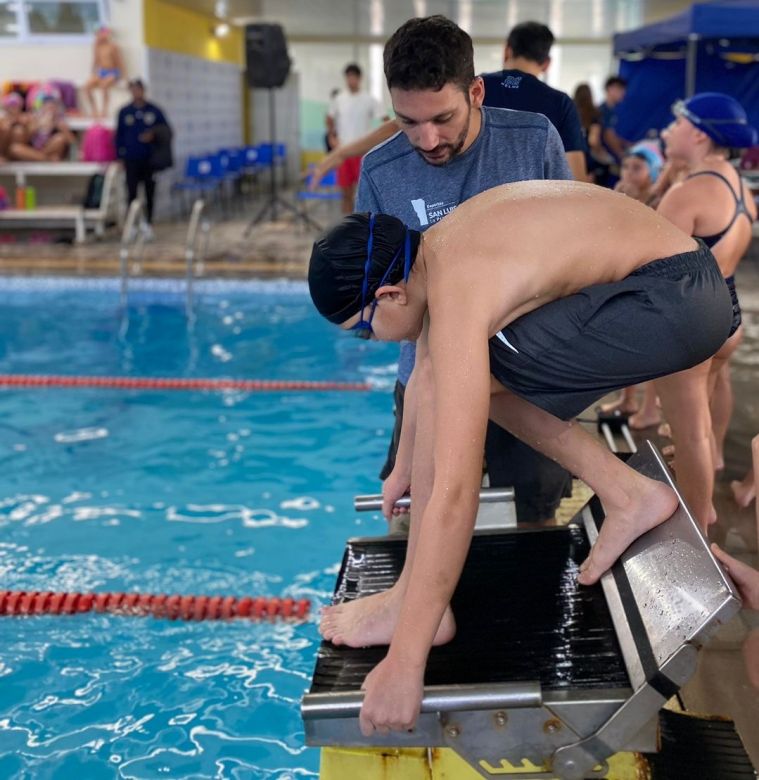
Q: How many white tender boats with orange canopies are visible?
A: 0